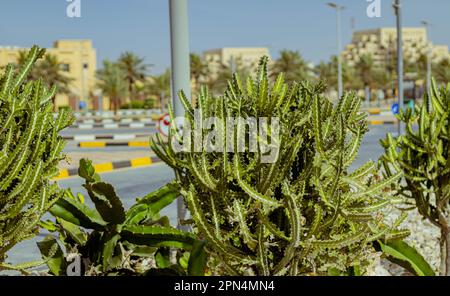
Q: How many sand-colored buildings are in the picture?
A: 3